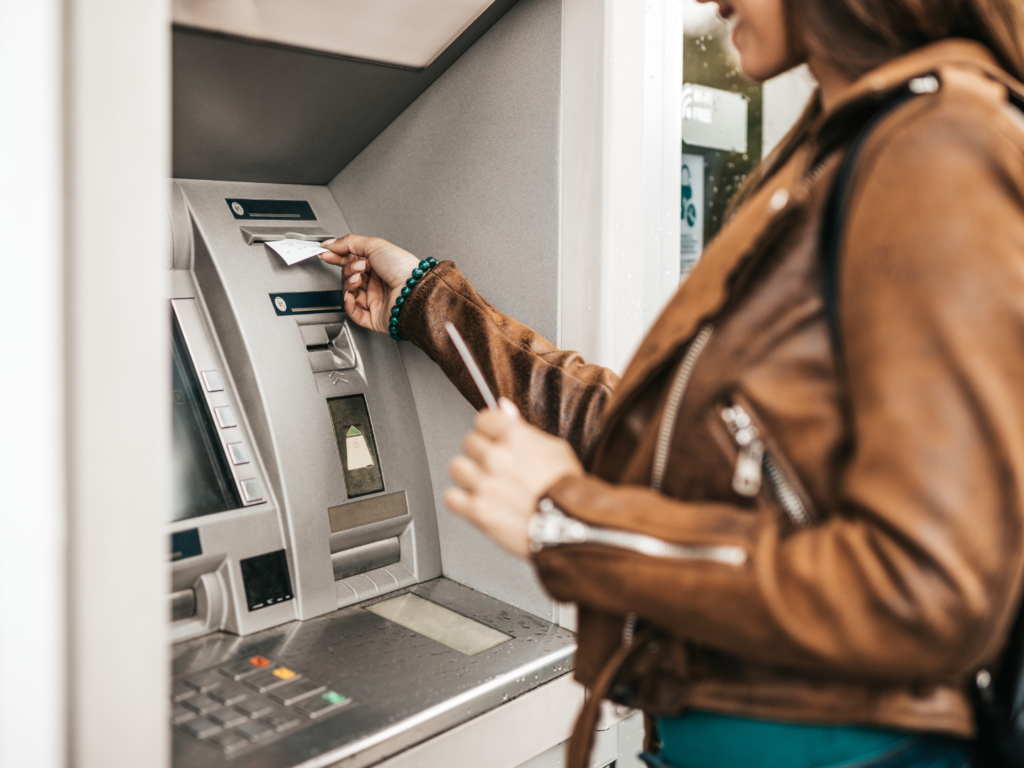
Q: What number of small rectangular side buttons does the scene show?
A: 4